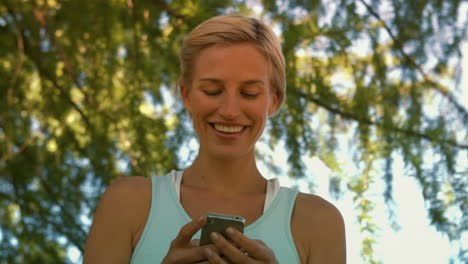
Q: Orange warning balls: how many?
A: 0